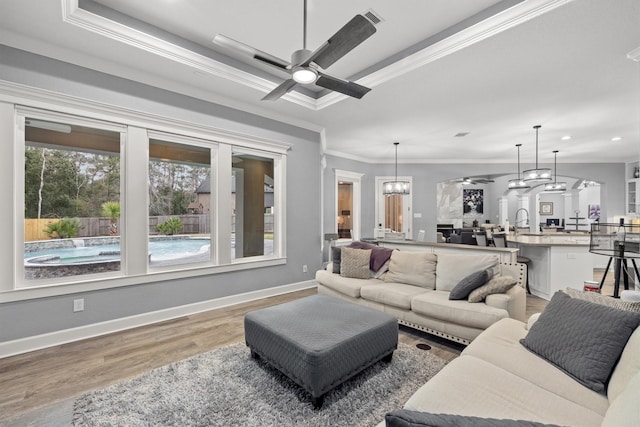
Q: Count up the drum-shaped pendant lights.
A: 4